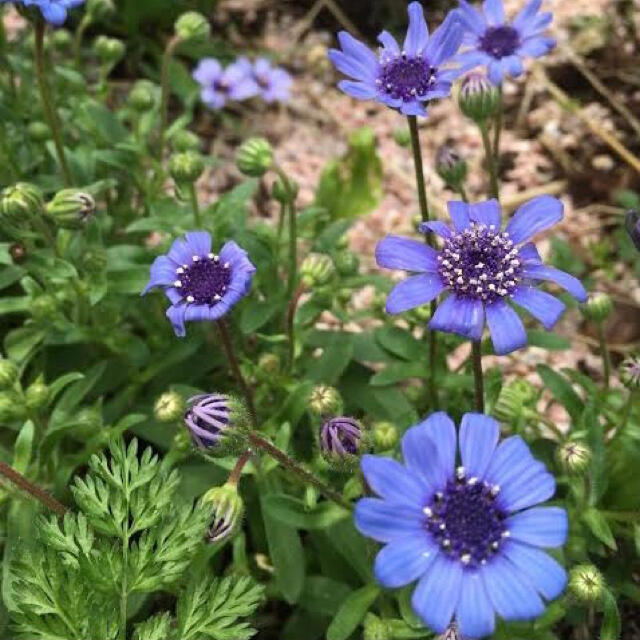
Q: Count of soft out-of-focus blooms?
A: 2